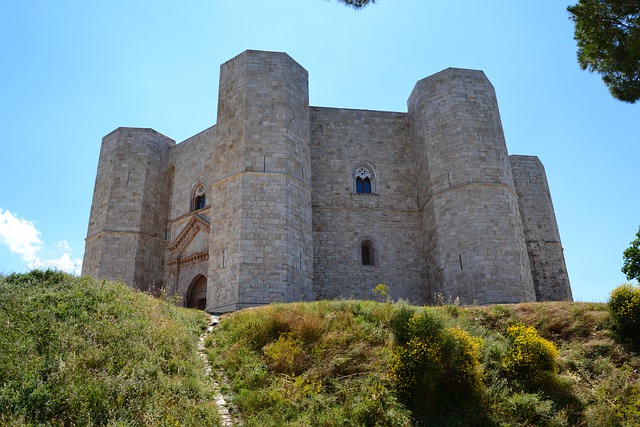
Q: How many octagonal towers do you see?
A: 4